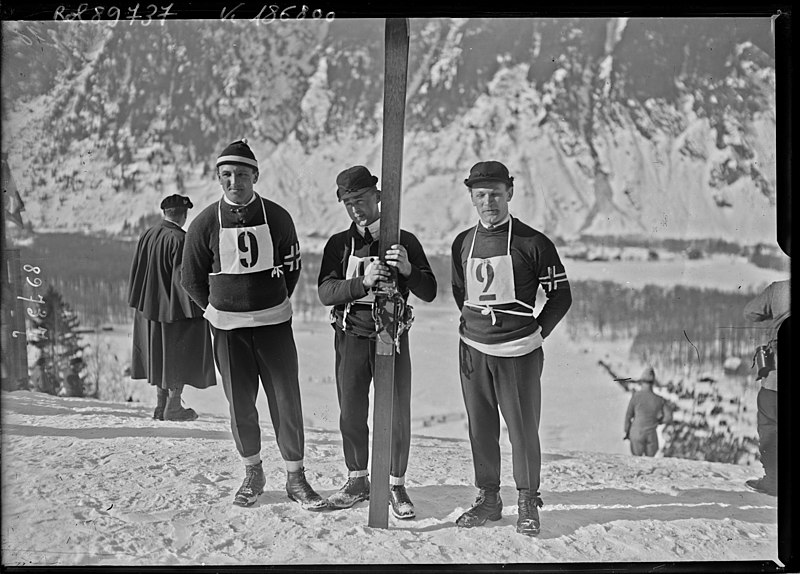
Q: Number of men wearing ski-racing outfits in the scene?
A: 3